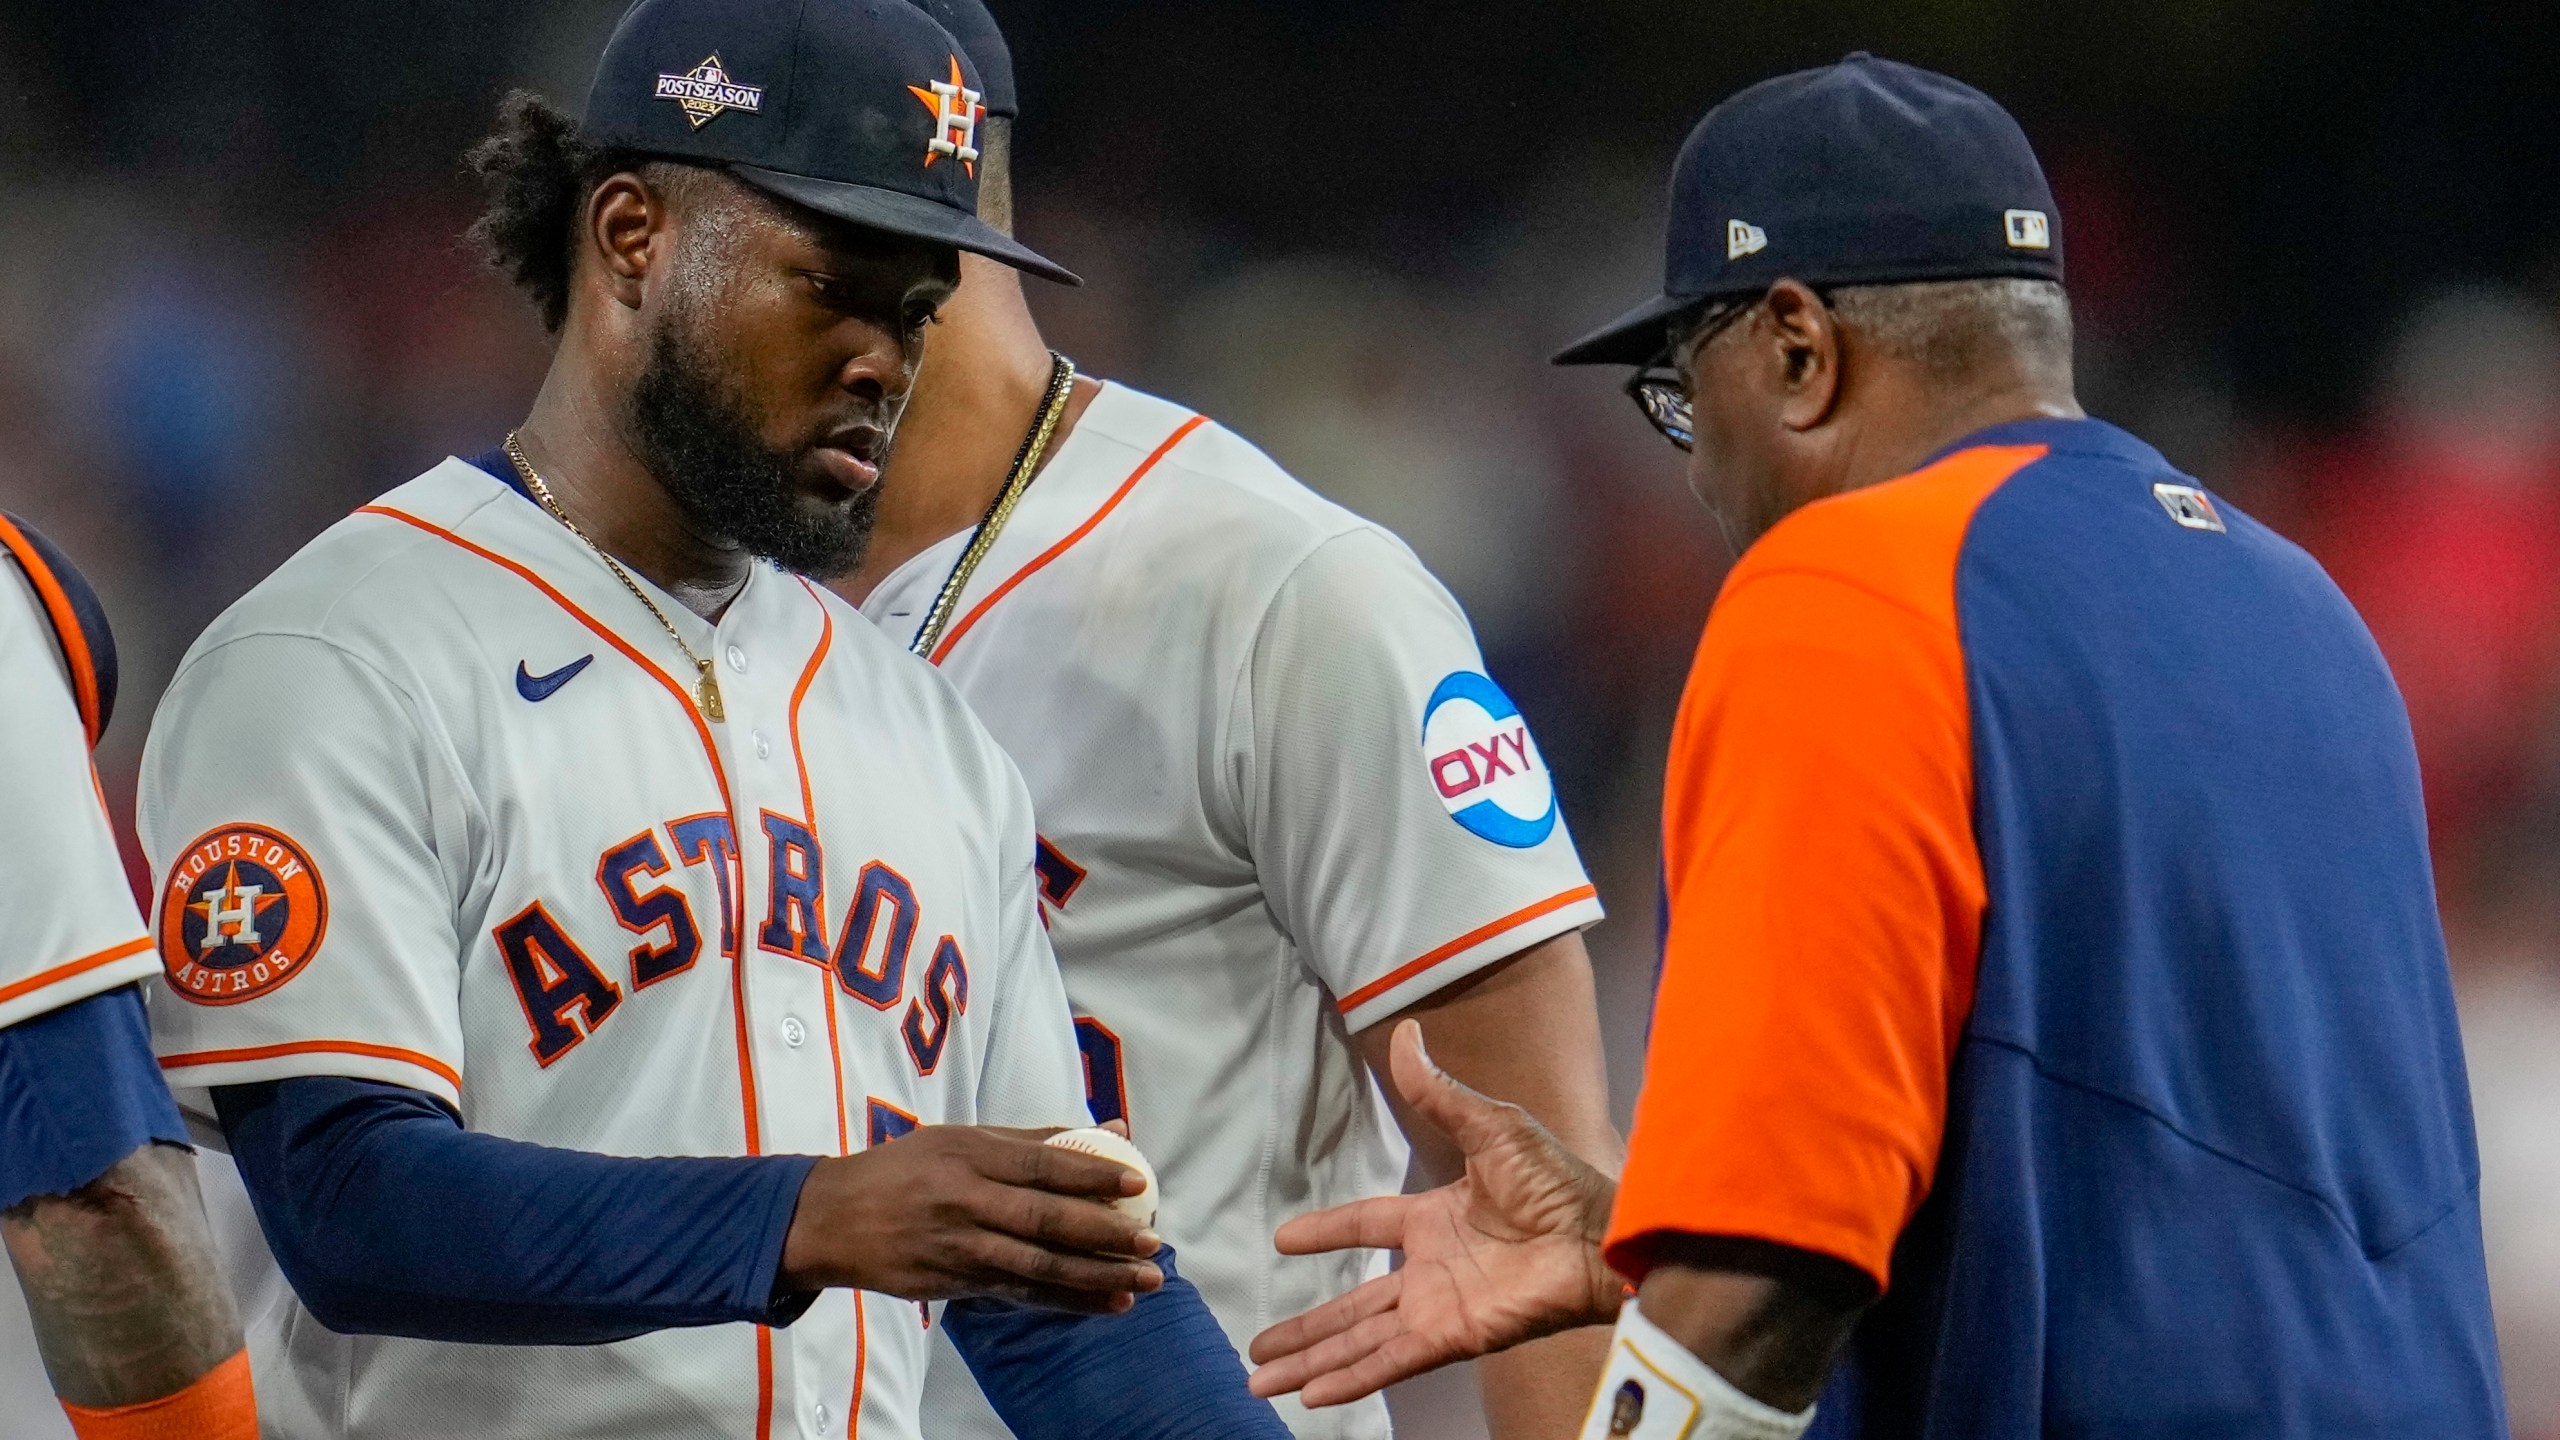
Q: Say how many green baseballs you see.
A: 0